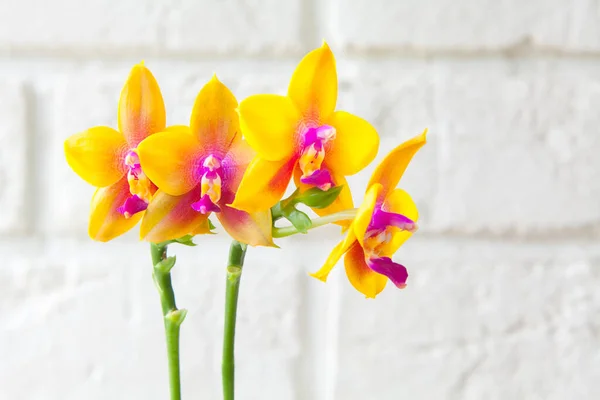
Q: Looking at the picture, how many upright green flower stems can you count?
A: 2